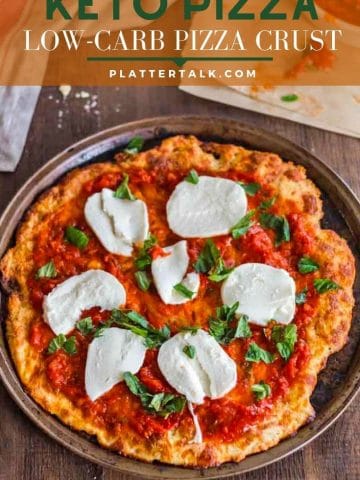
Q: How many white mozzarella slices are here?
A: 7